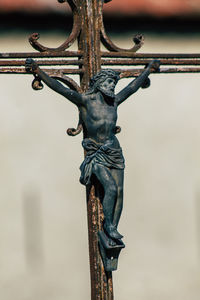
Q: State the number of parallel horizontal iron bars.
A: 3